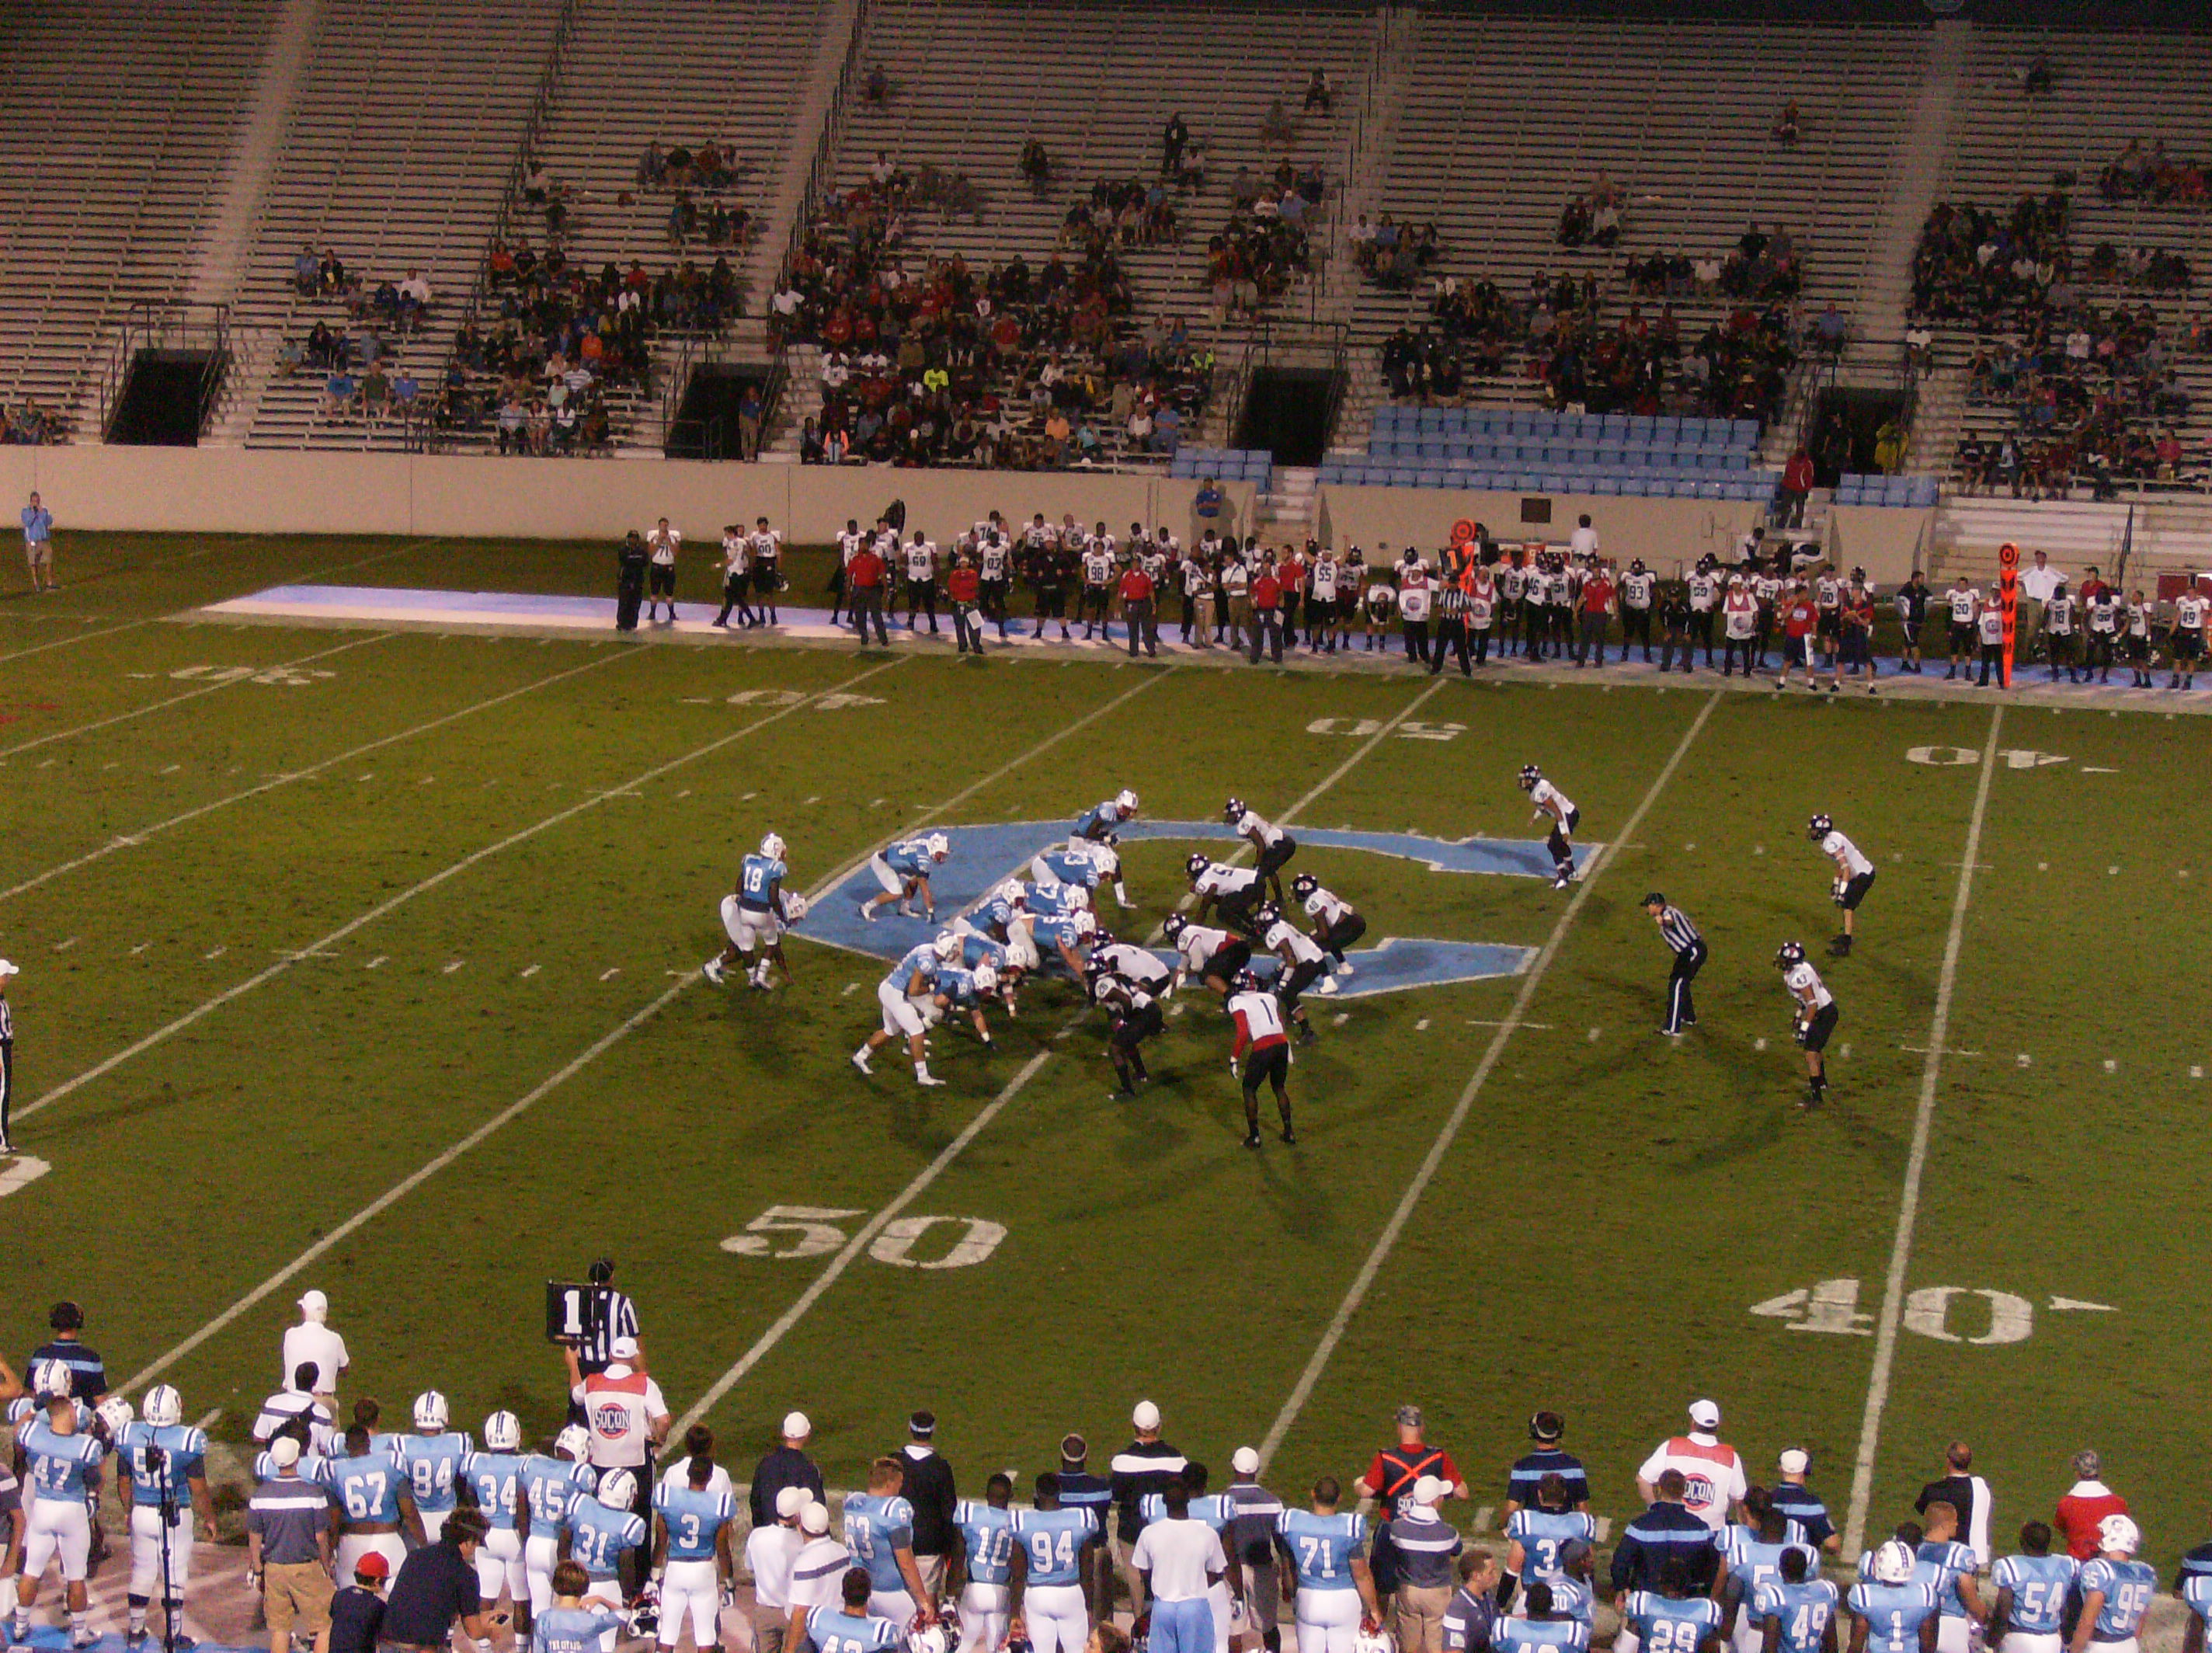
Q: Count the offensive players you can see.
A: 11